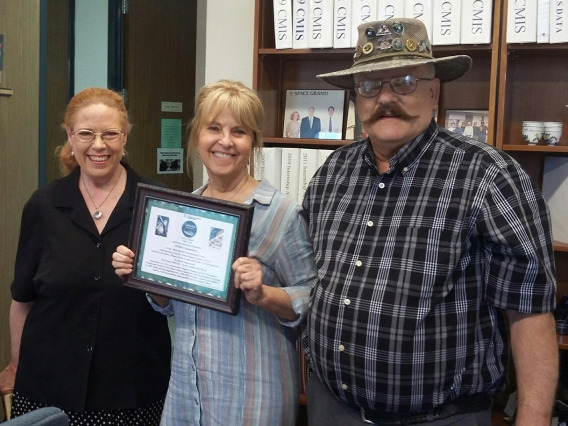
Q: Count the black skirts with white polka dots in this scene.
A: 1